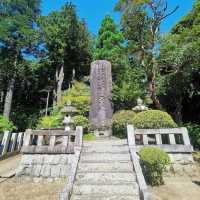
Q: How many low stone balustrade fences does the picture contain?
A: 2